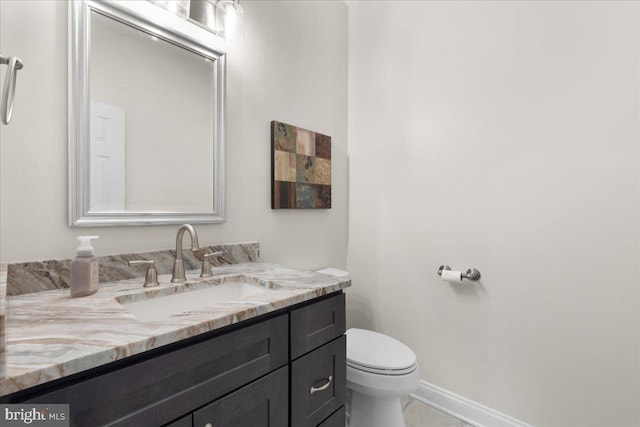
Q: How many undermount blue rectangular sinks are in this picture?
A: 0